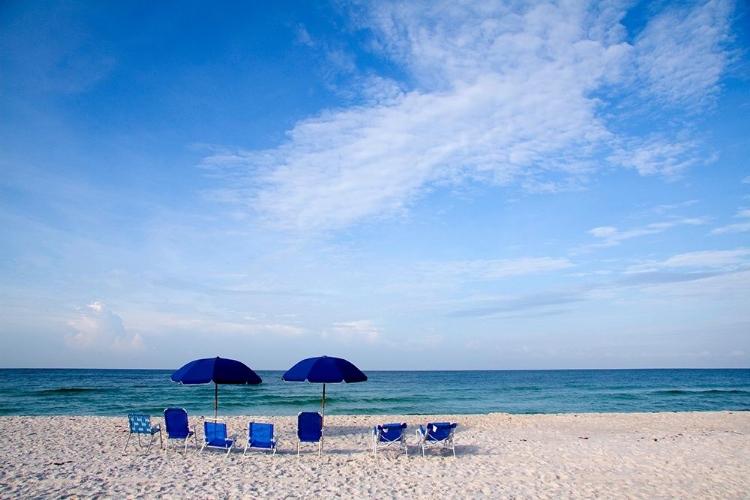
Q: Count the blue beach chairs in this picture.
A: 7